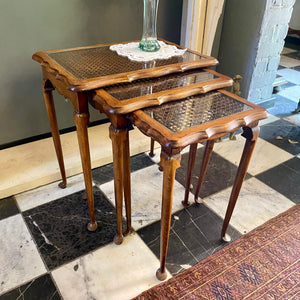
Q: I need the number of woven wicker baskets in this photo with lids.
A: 0